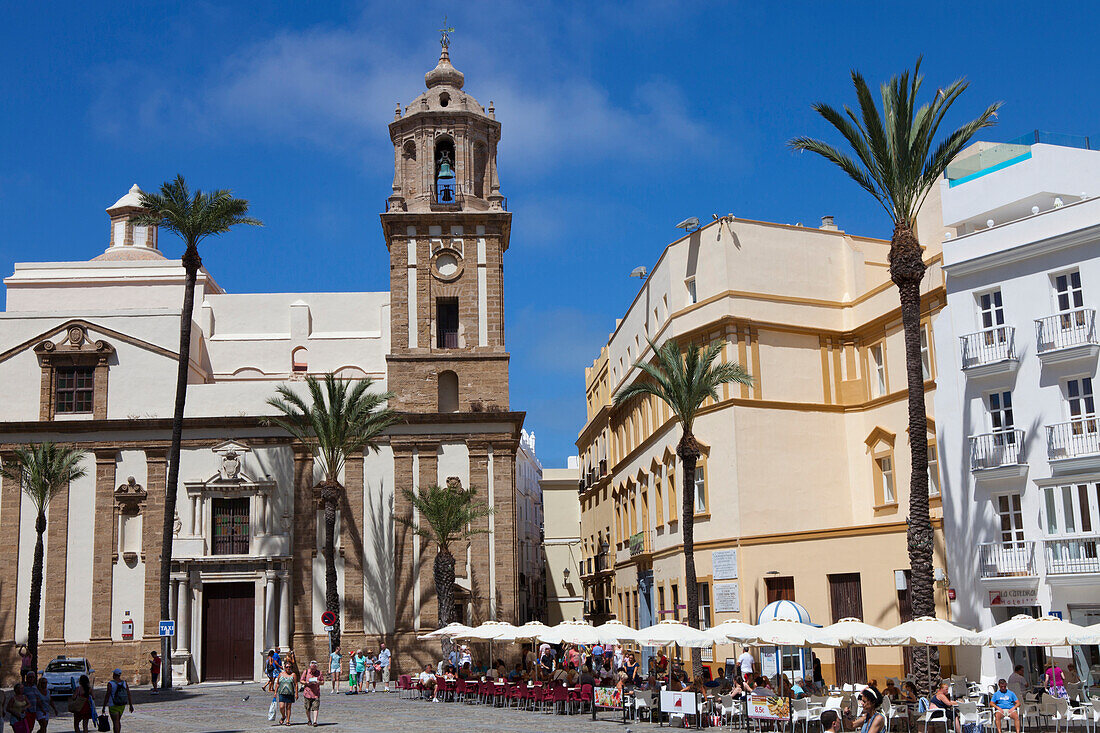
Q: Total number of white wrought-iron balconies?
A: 6